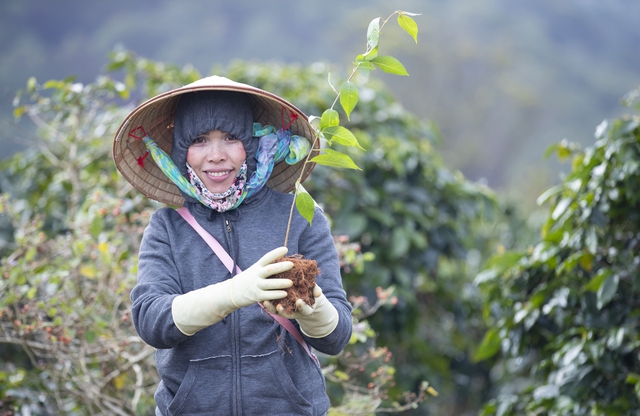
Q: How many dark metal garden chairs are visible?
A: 0